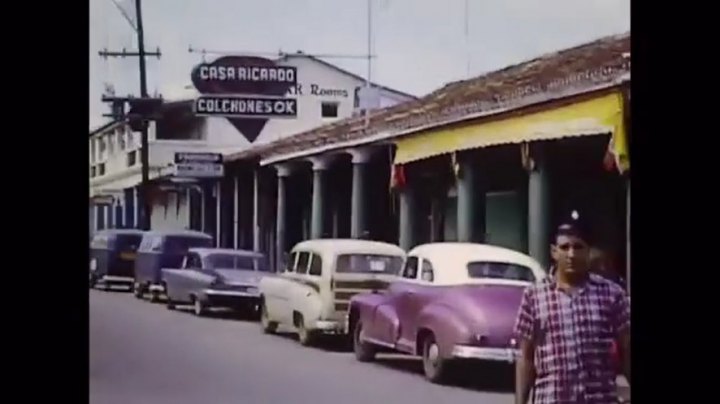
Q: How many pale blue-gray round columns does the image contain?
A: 6